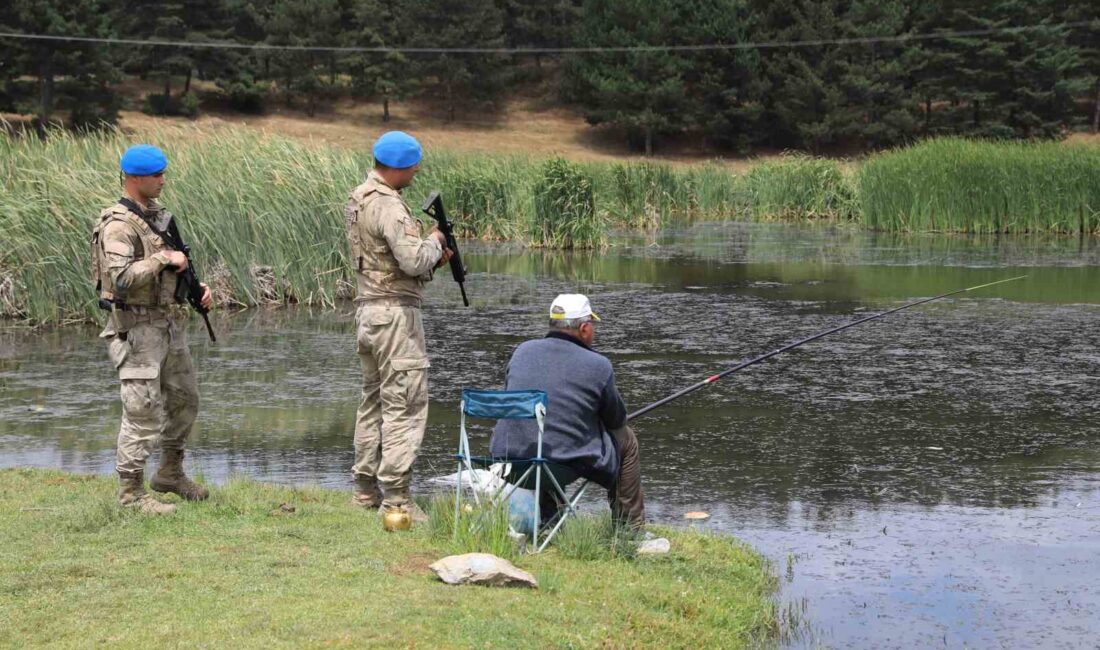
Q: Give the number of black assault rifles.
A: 2